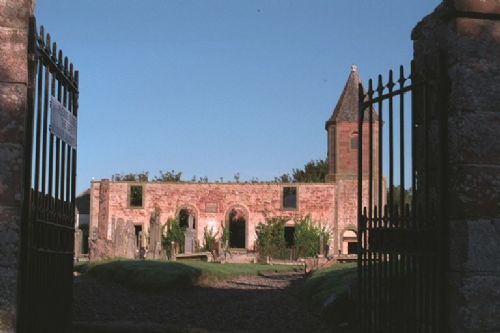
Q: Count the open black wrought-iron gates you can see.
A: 2